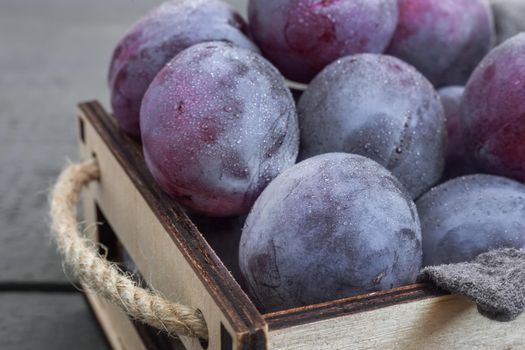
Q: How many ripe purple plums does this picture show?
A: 9